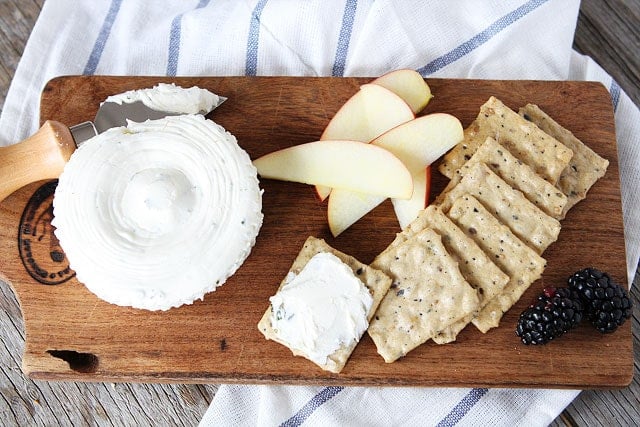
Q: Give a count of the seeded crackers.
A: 8